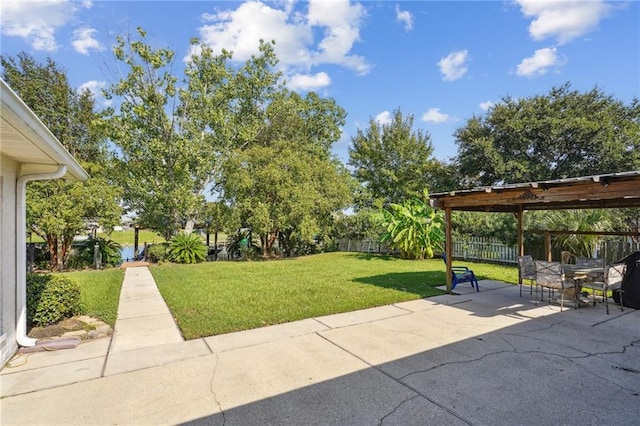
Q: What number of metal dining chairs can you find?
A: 4